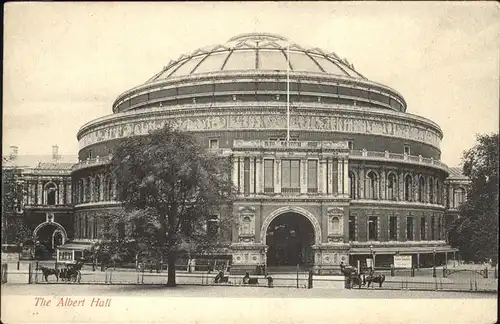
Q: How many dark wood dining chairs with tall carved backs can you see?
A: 0